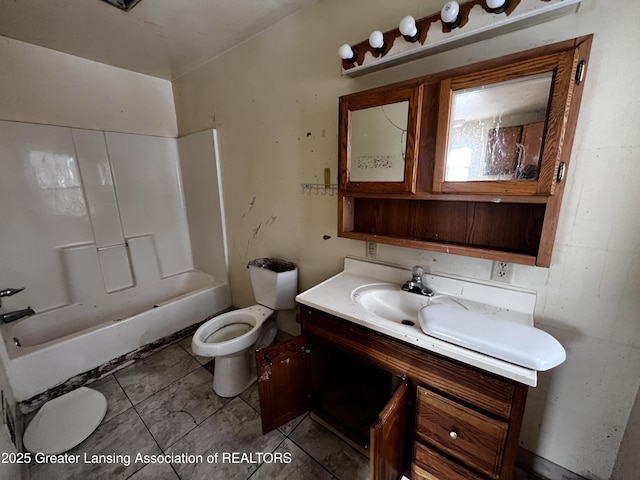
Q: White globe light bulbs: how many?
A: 5